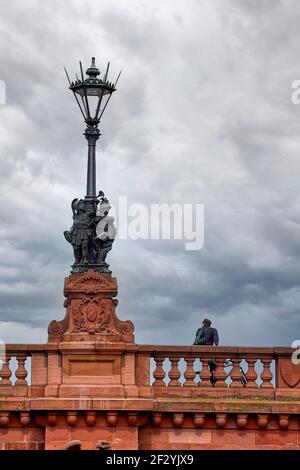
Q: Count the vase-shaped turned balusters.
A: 10